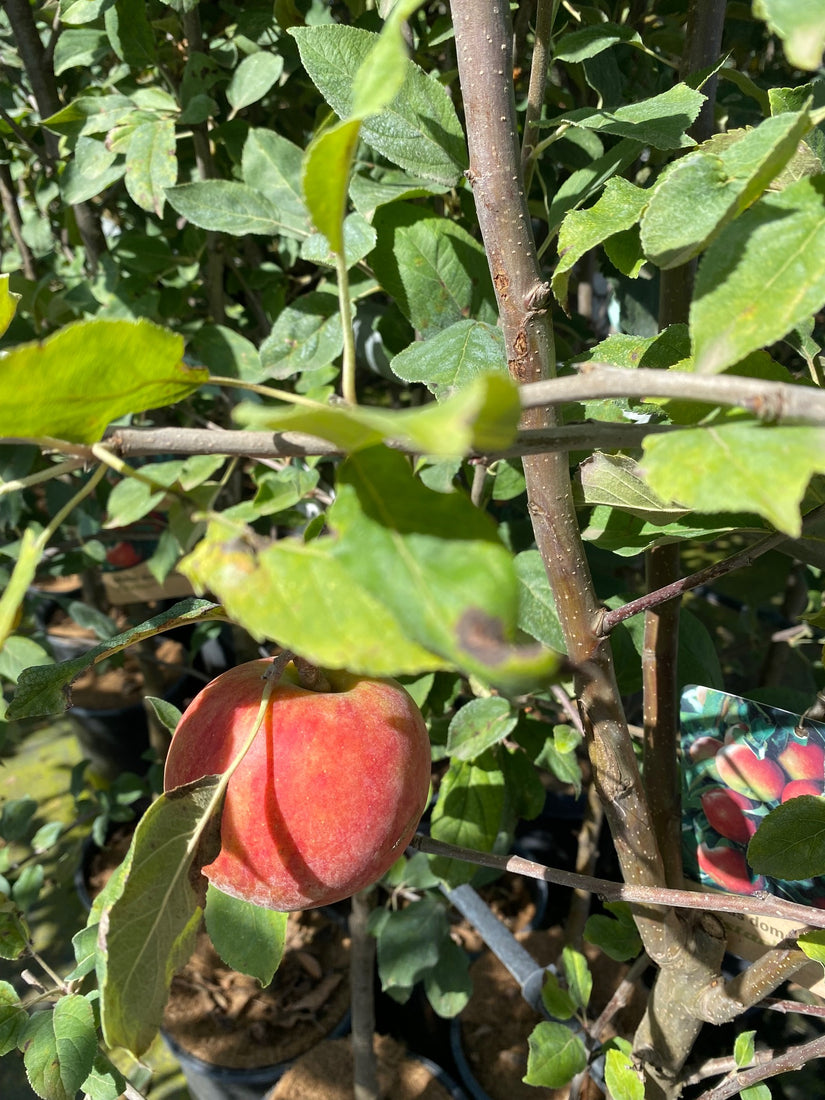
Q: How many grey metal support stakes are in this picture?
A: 1